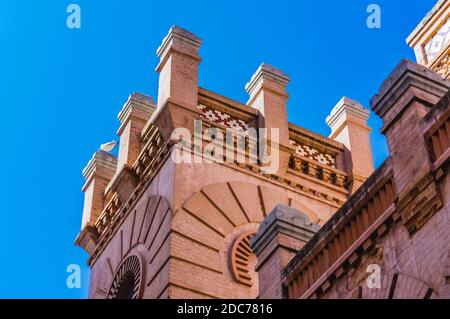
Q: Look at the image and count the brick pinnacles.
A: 7